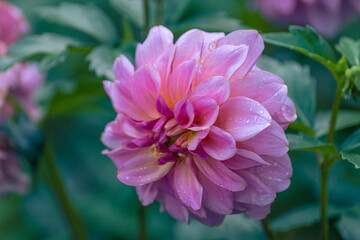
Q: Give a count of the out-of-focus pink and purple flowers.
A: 4